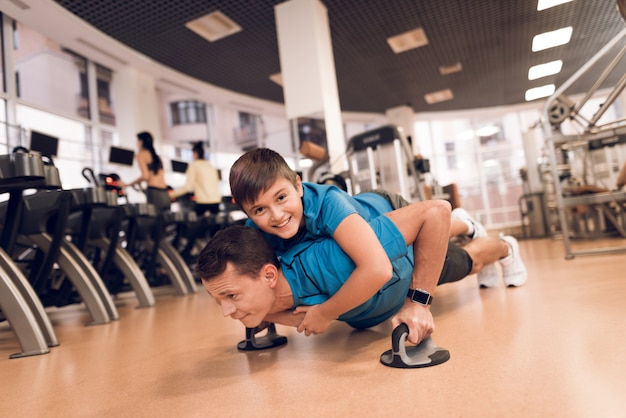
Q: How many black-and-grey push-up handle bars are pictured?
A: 2